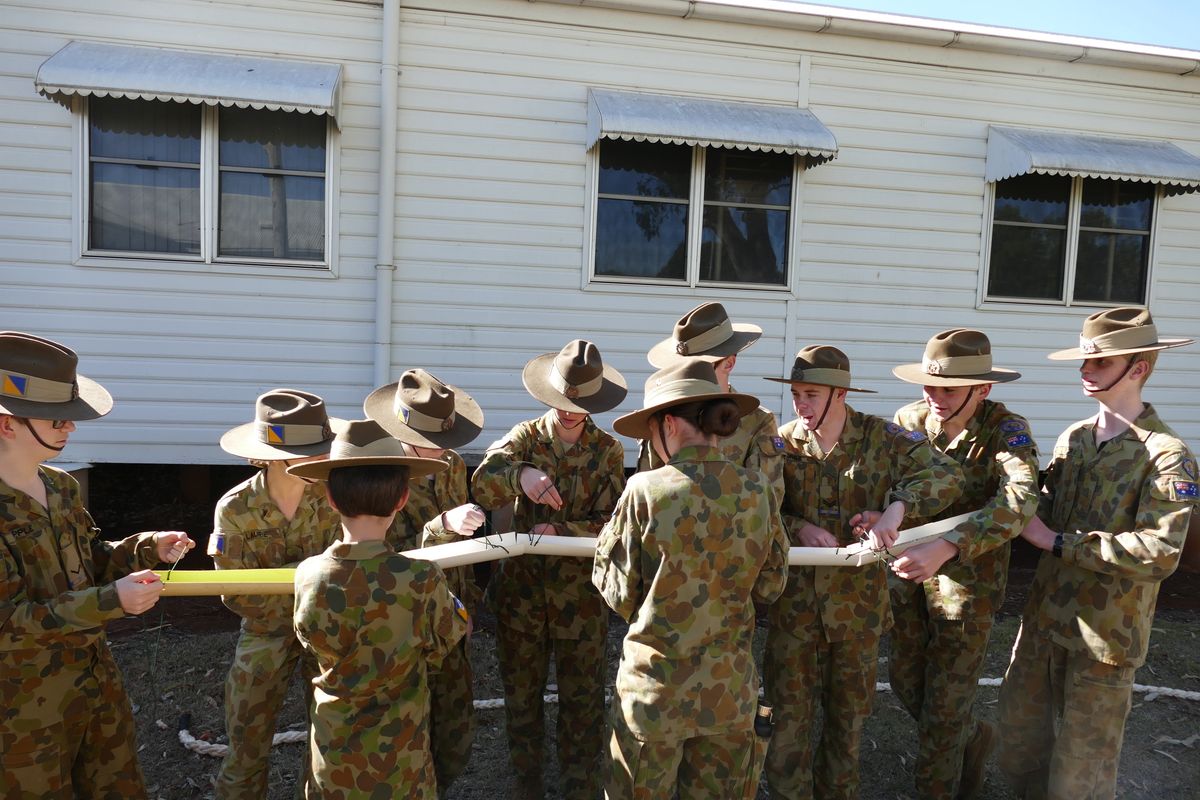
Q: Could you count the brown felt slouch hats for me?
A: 10